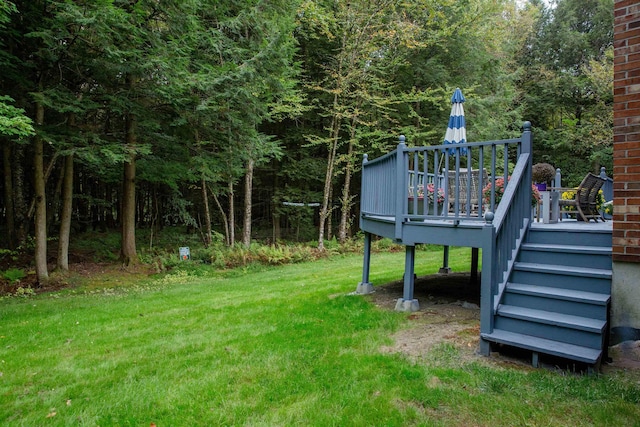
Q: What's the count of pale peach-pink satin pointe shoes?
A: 0